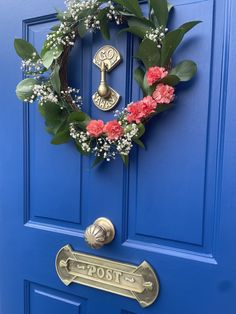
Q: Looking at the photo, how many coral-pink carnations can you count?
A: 6